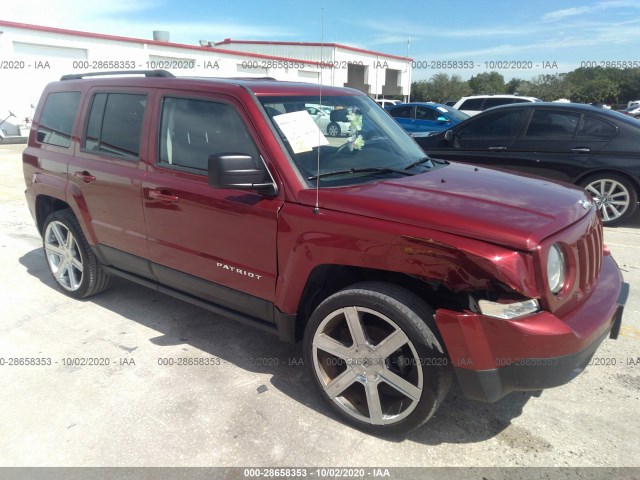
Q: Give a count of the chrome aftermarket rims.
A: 2